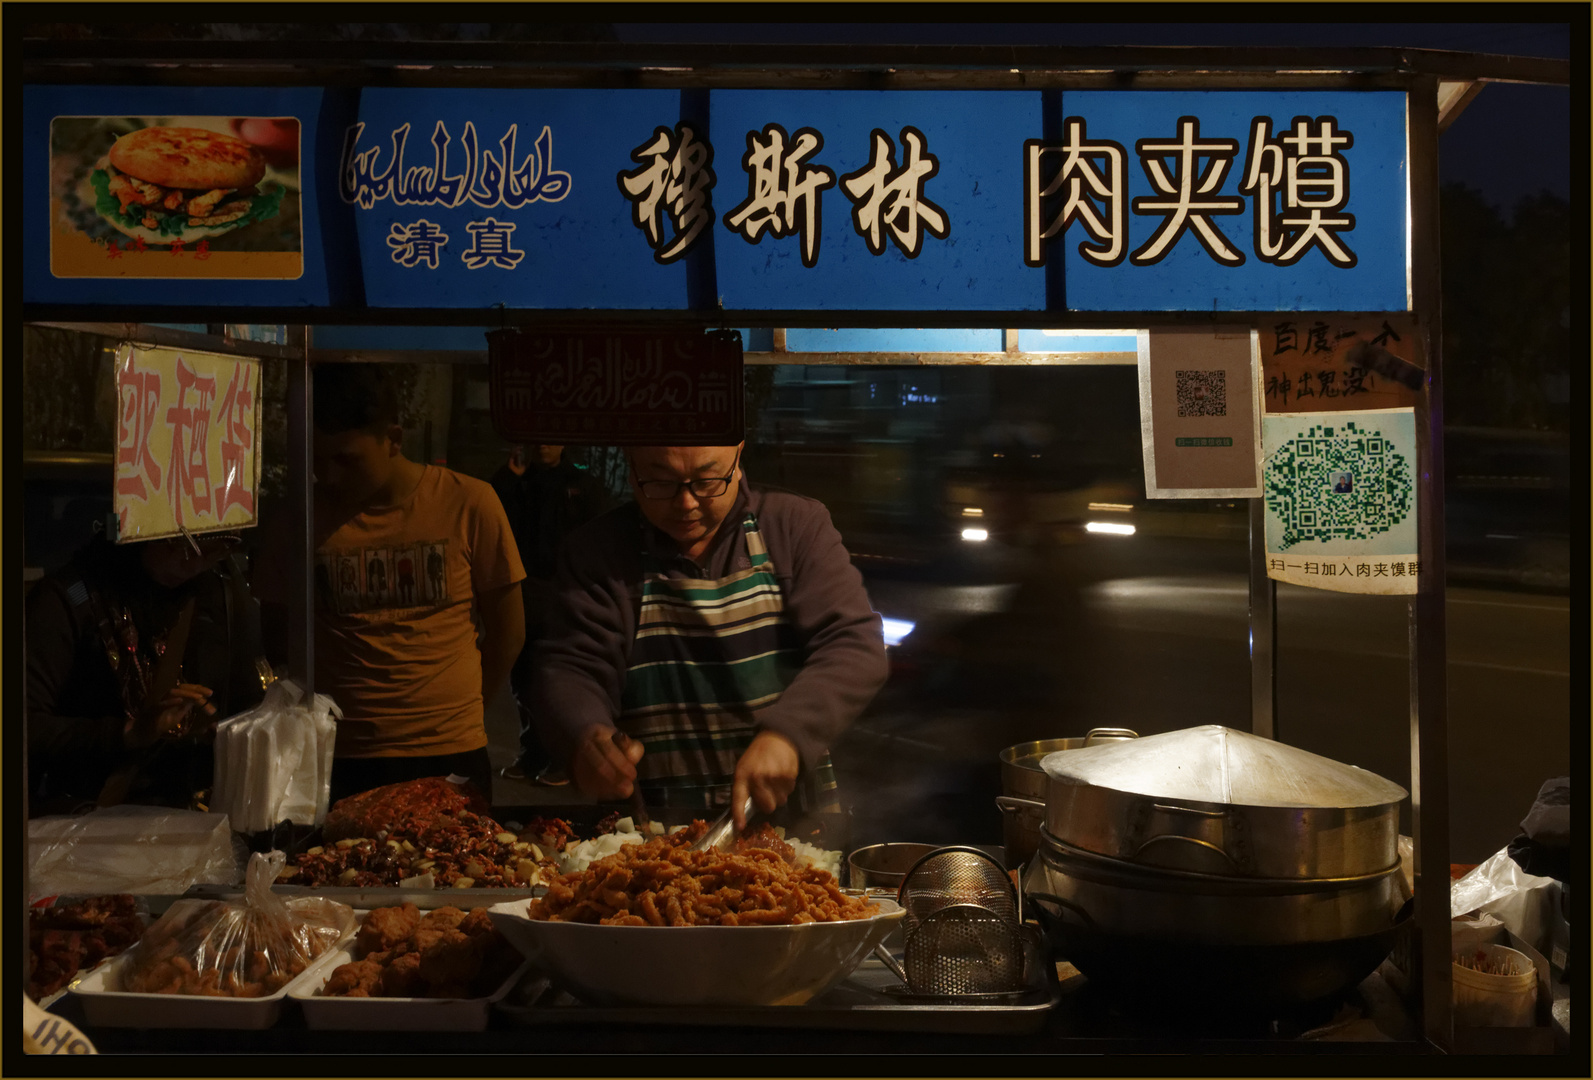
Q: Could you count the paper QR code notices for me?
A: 2